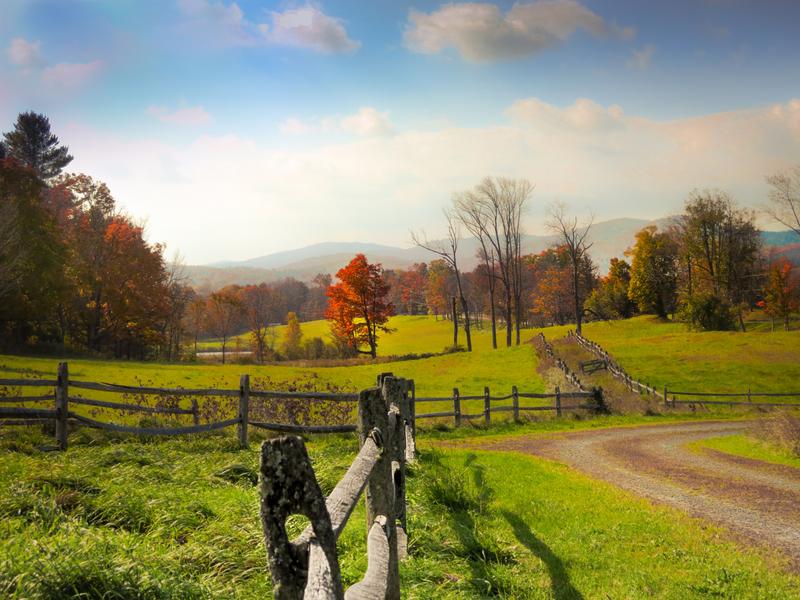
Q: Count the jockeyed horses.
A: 0